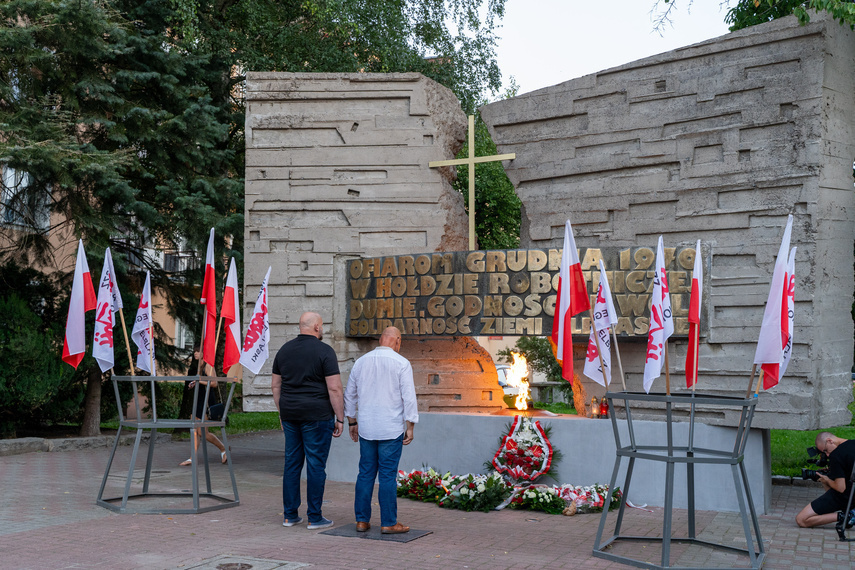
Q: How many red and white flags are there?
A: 6